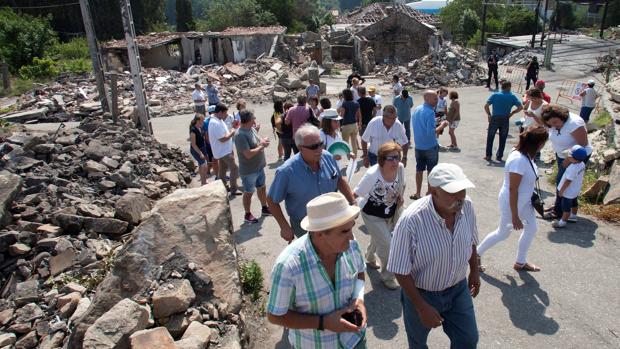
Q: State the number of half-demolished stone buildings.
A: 2